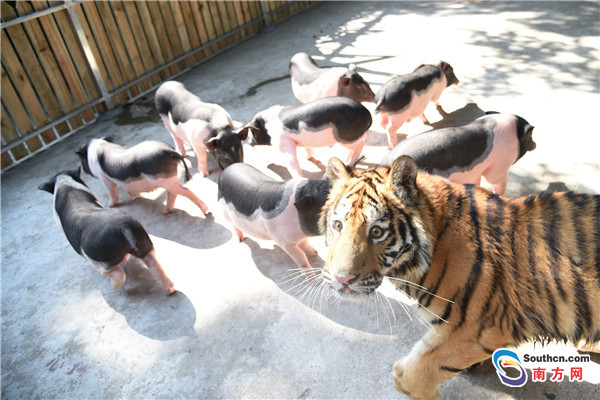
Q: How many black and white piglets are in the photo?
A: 8